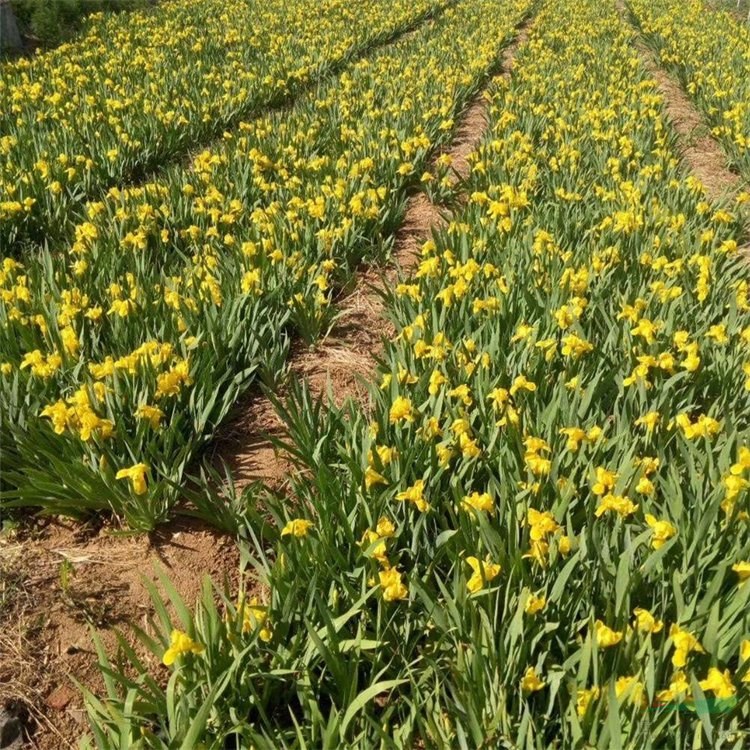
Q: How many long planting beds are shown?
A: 4